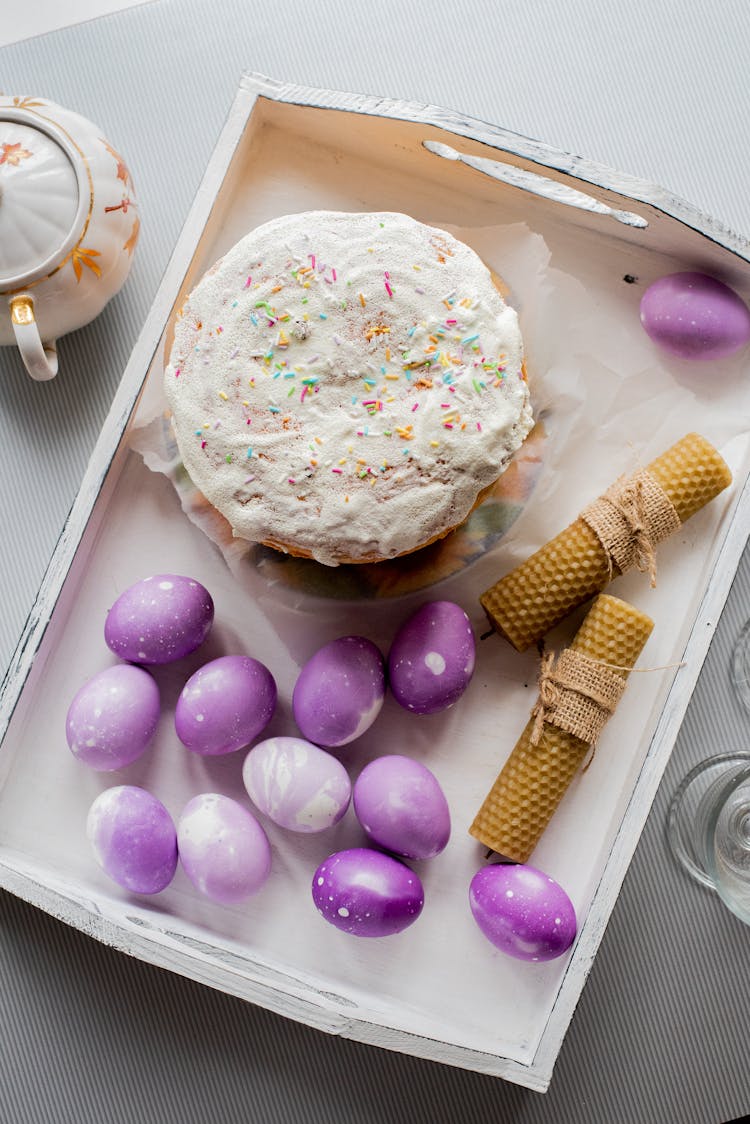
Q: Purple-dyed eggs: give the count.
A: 12